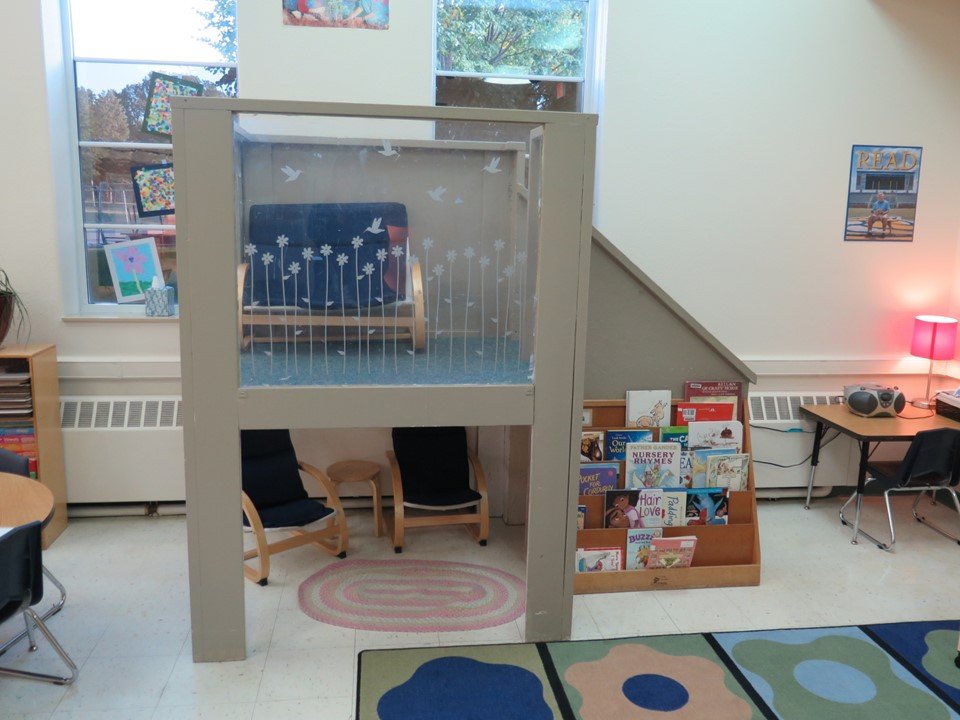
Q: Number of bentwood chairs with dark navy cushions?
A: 2